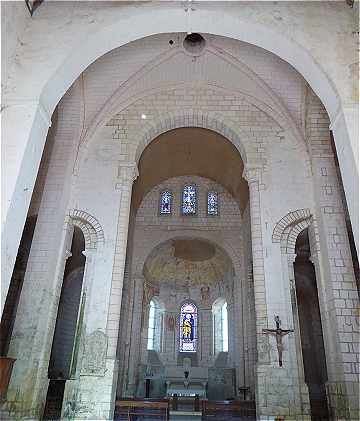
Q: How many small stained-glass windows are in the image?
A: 3